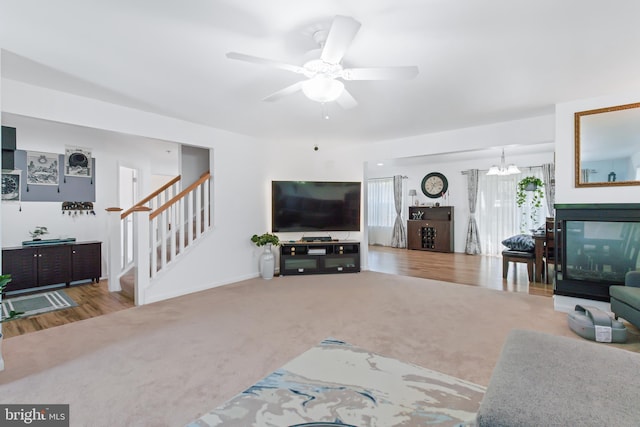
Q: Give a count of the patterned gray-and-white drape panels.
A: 3